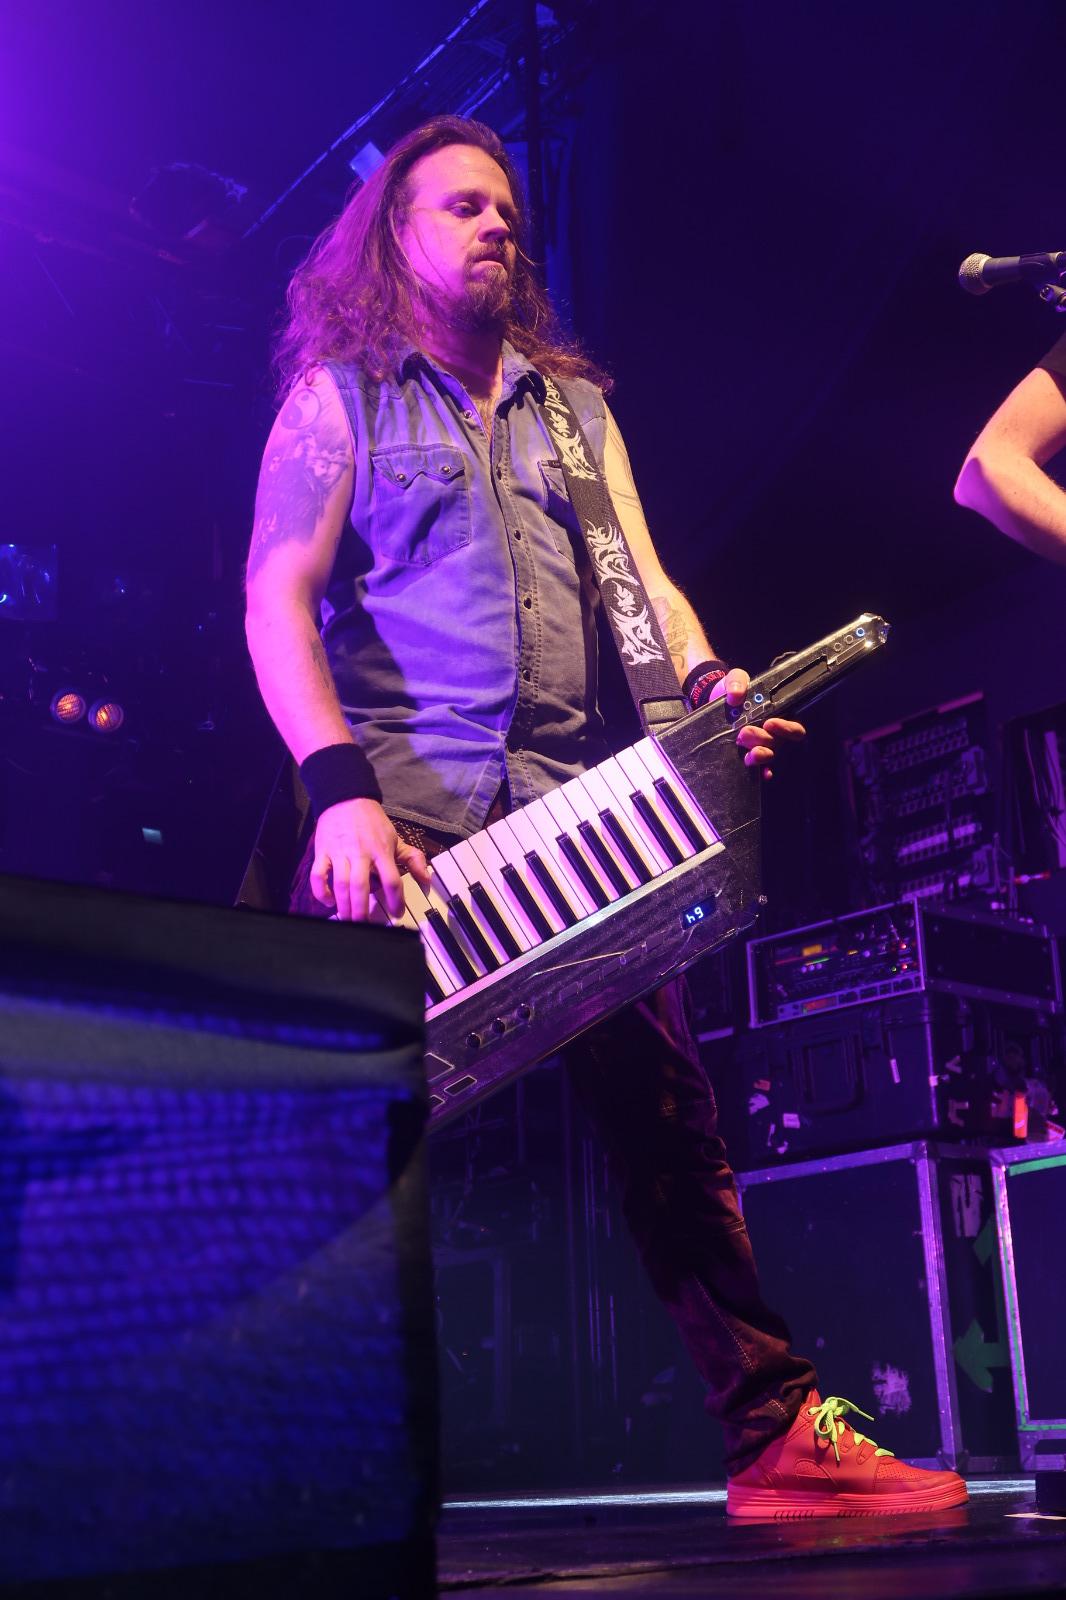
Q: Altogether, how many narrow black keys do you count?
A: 11